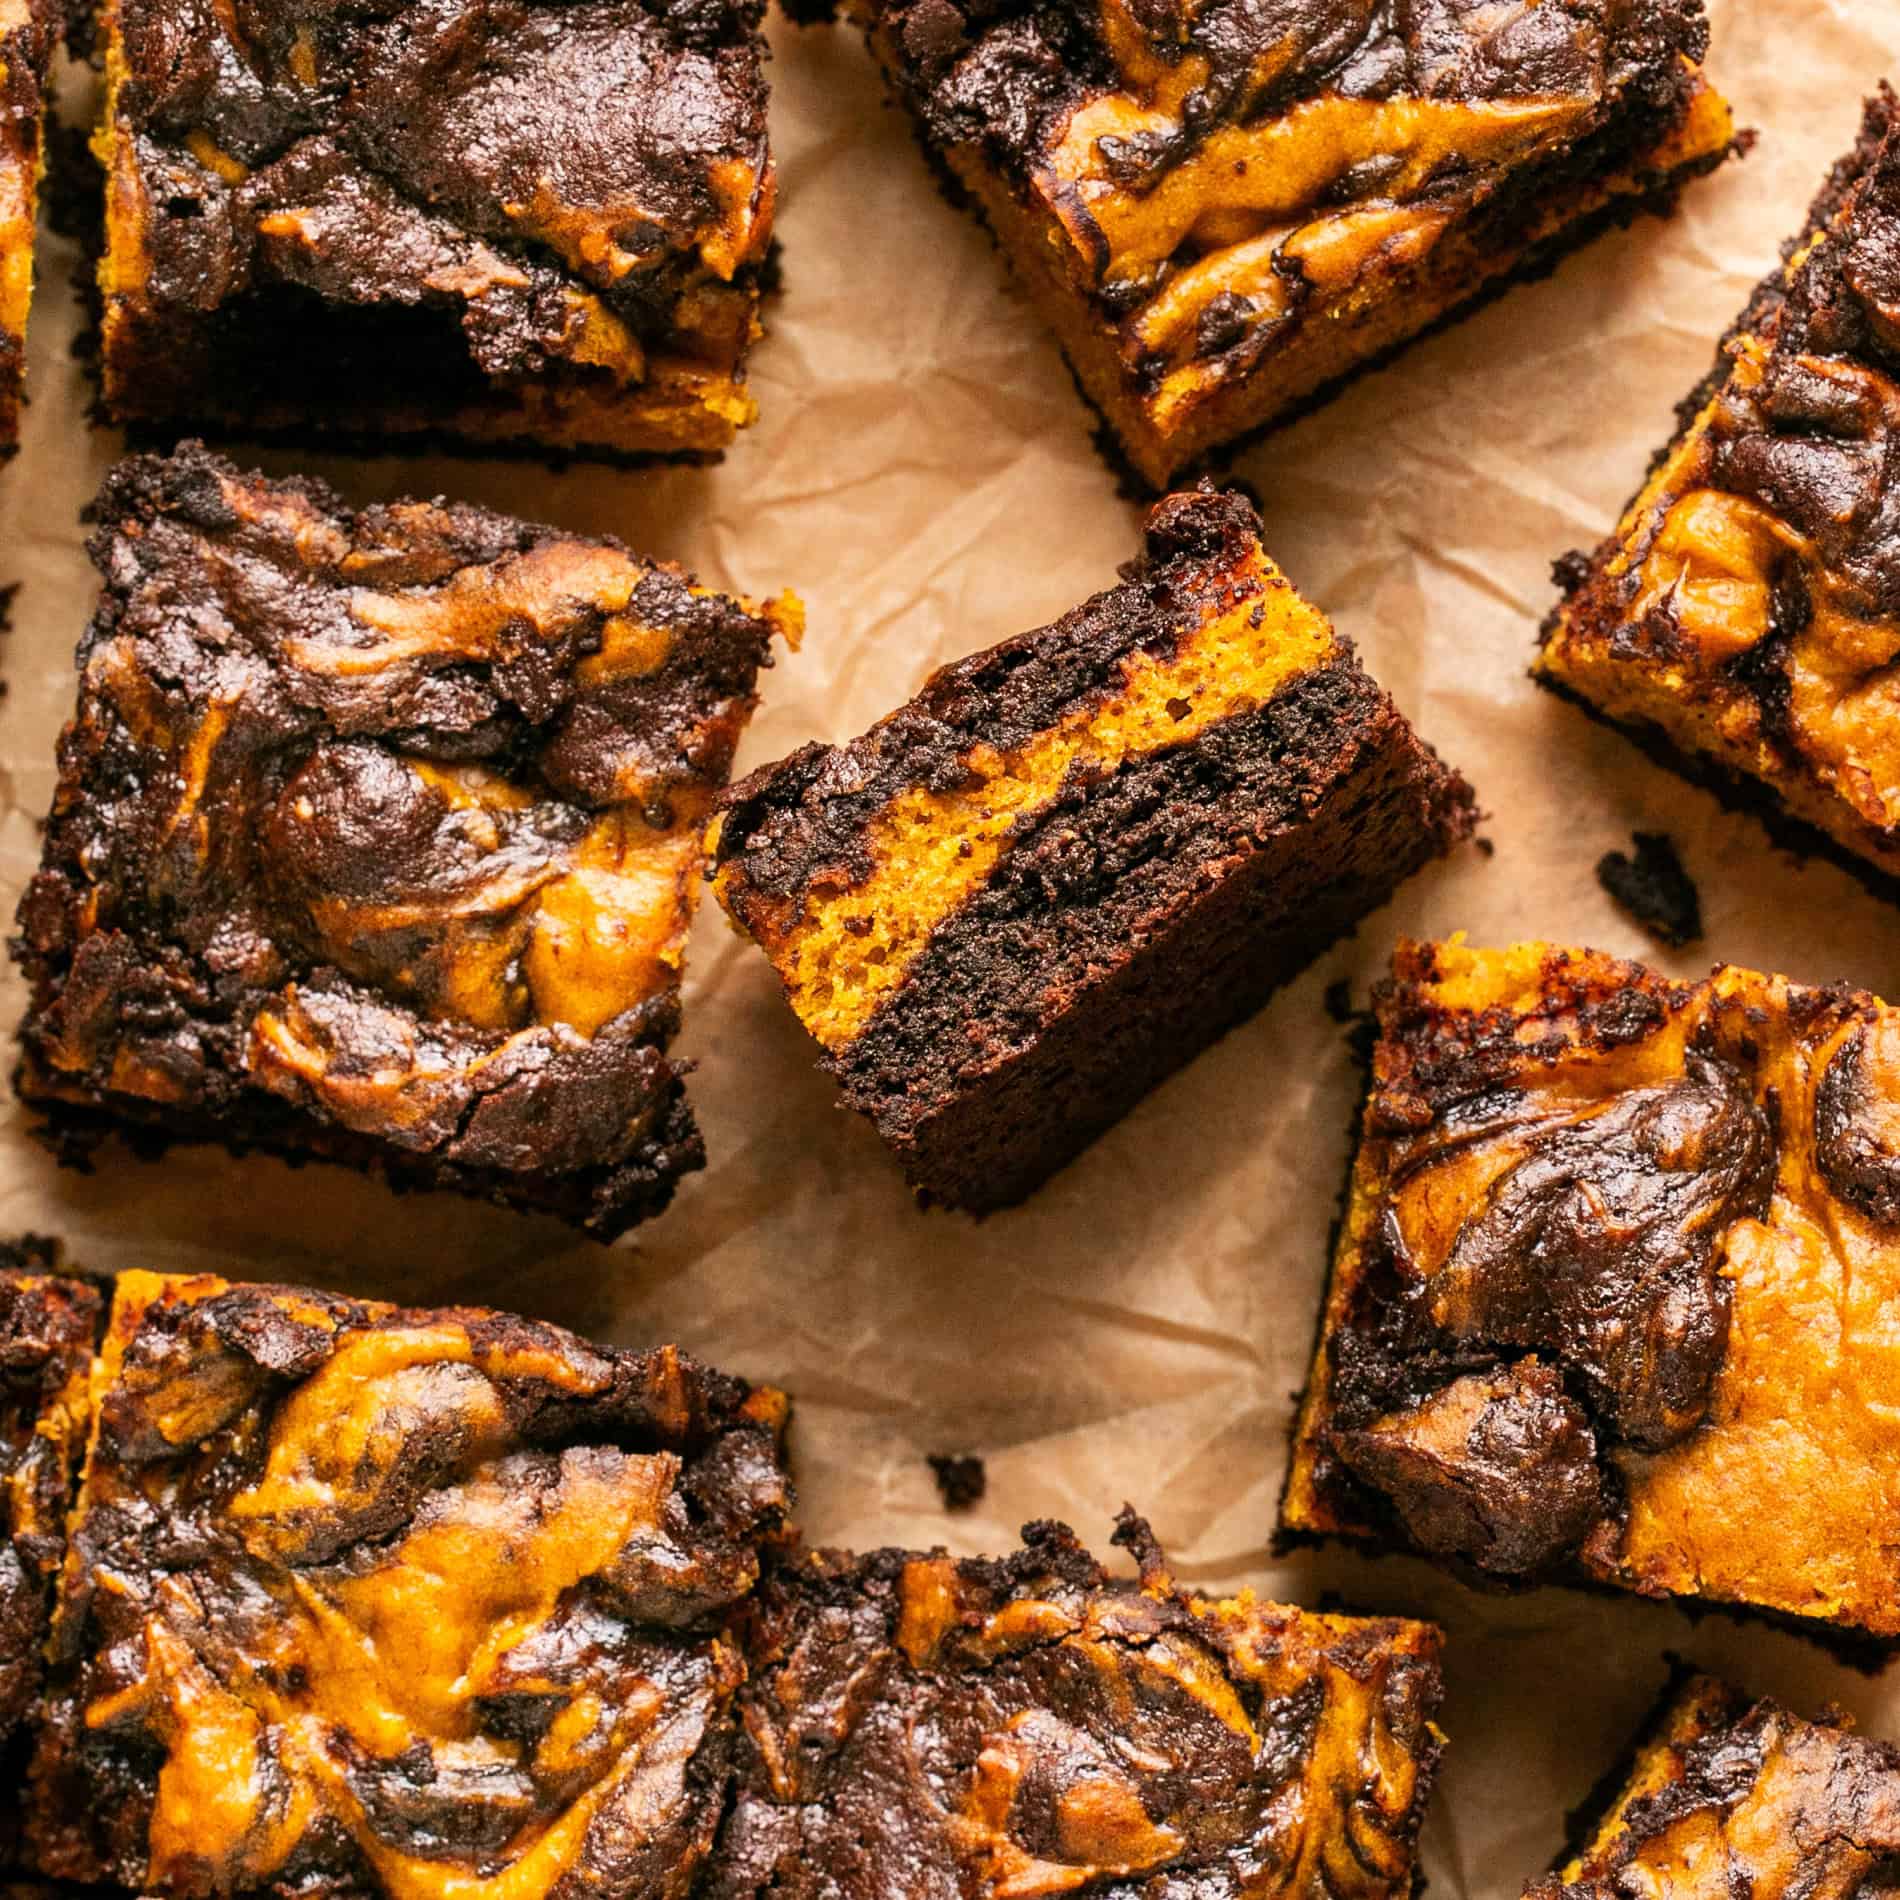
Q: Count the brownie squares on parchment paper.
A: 11